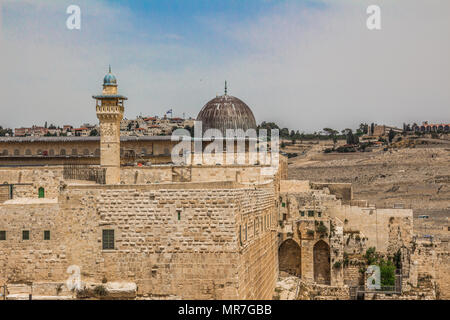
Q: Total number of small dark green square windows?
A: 3